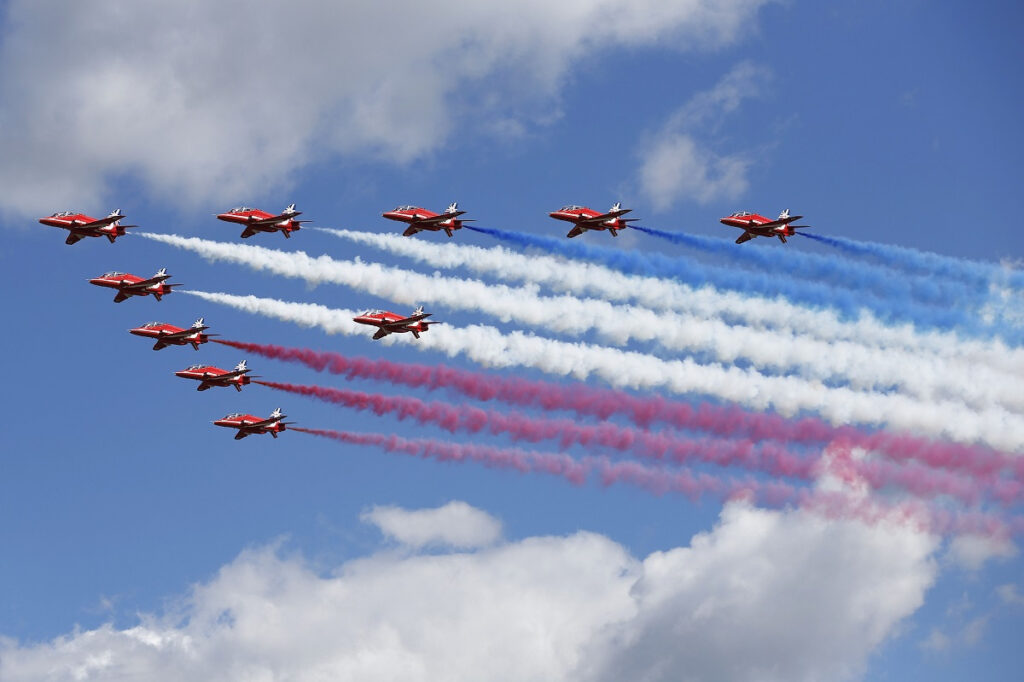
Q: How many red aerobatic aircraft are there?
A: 10